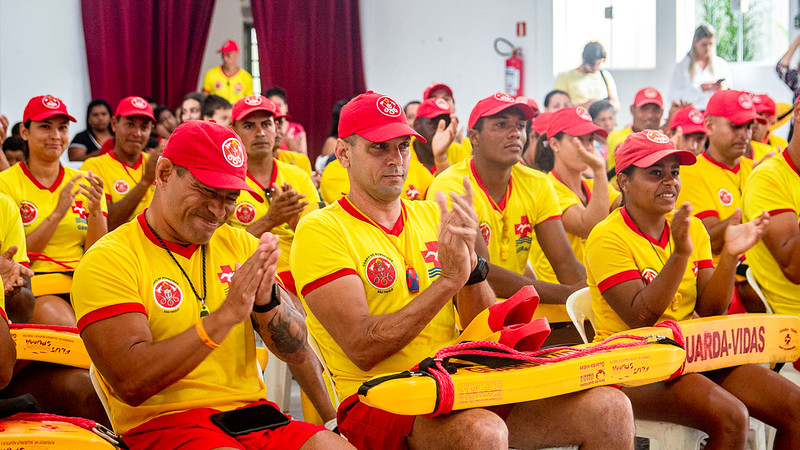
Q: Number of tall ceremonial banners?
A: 0